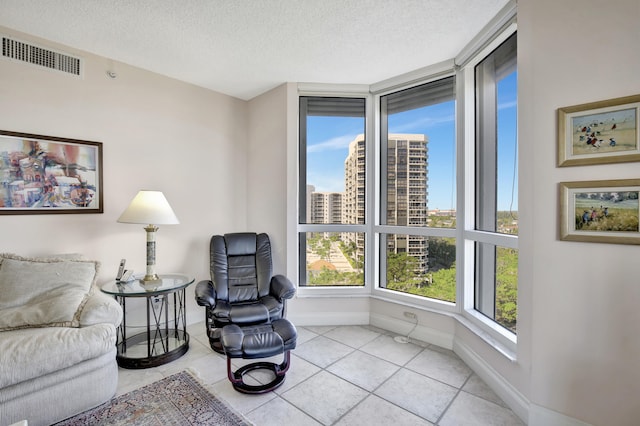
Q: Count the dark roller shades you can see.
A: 3